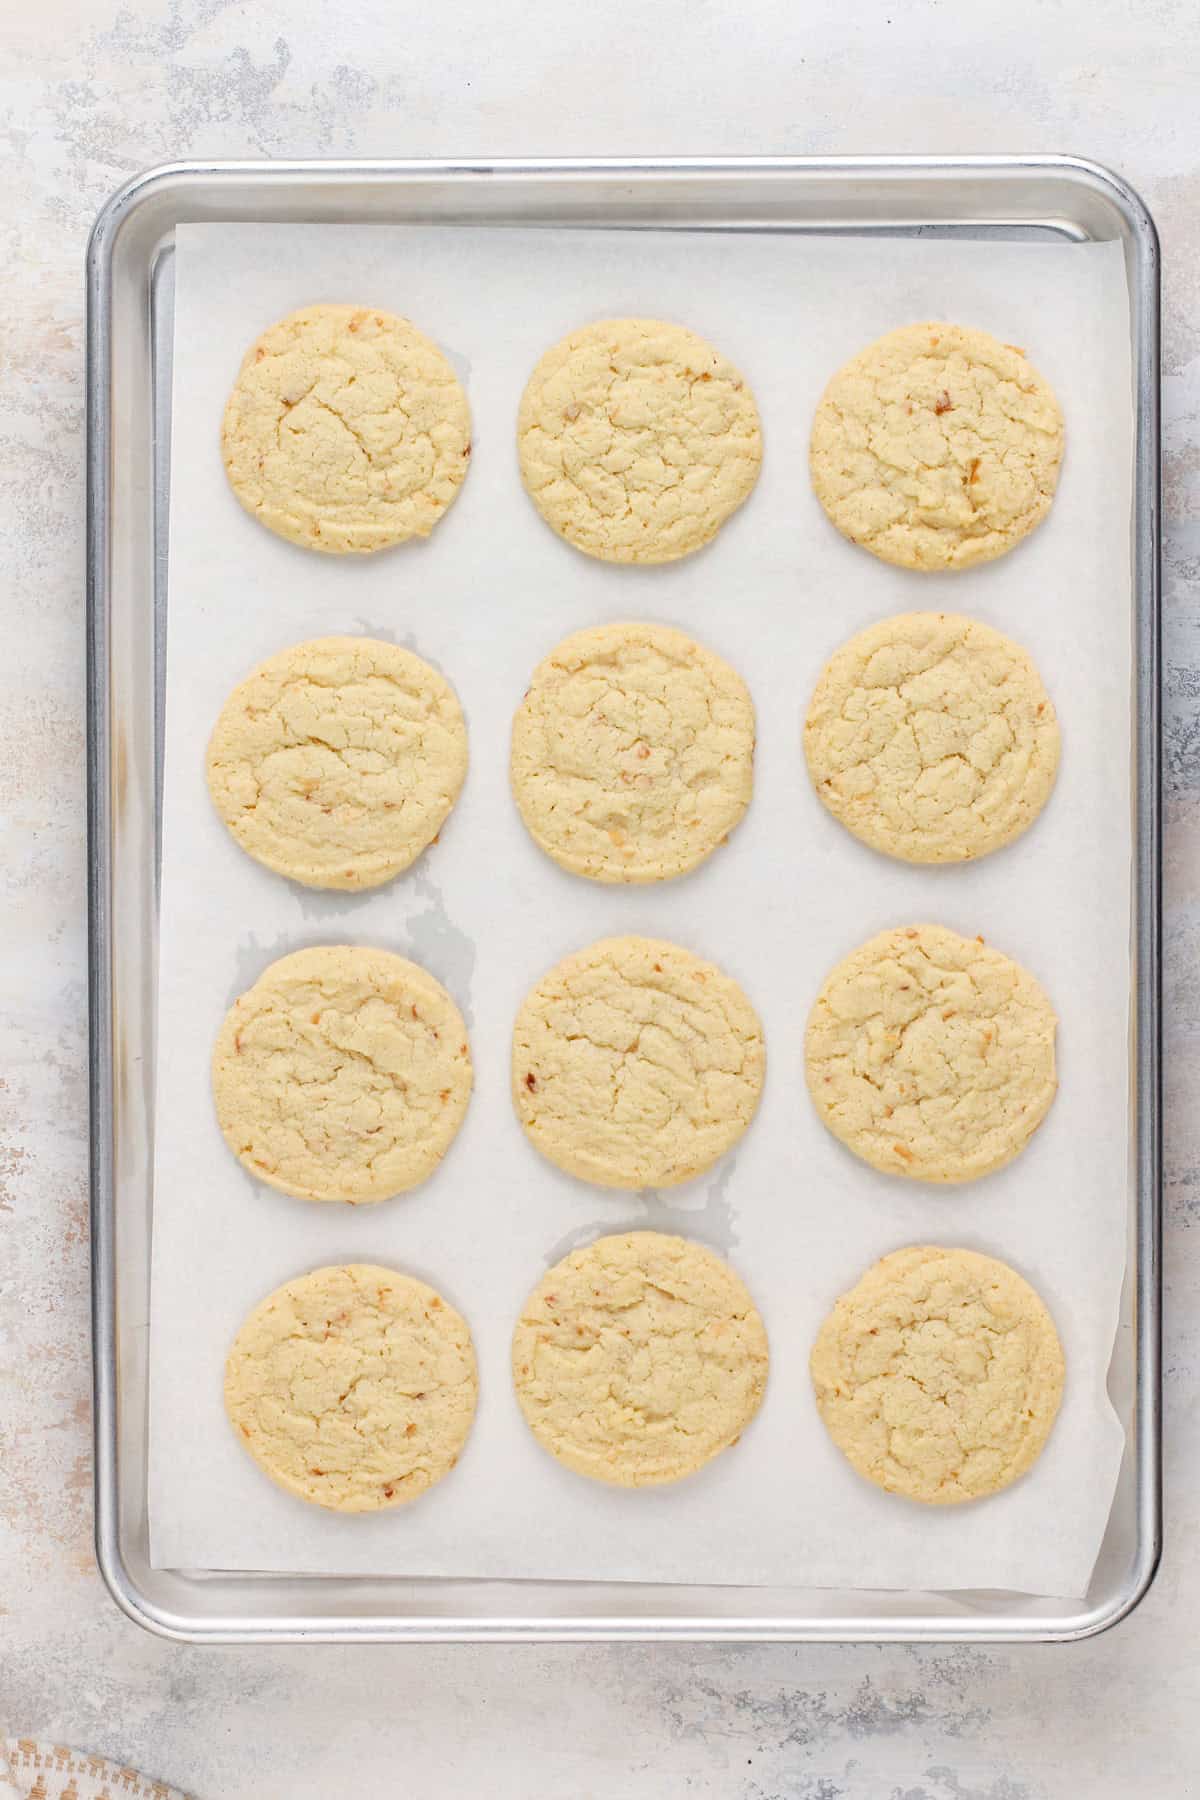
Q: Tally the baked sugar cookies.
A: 12